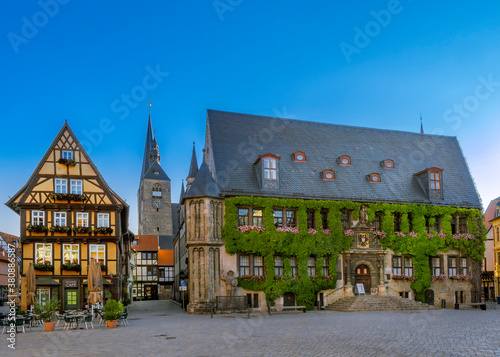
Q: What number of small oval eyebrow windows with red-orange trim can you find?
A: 5